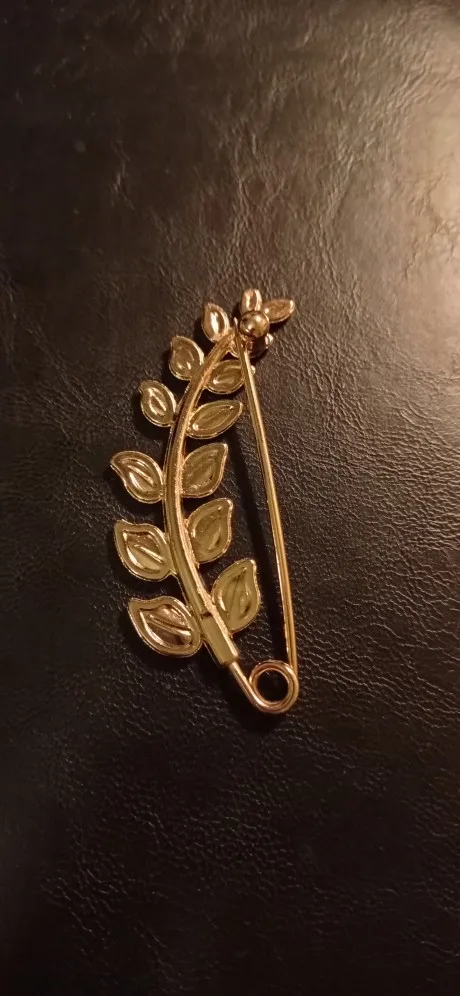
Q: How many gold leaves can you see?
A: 13